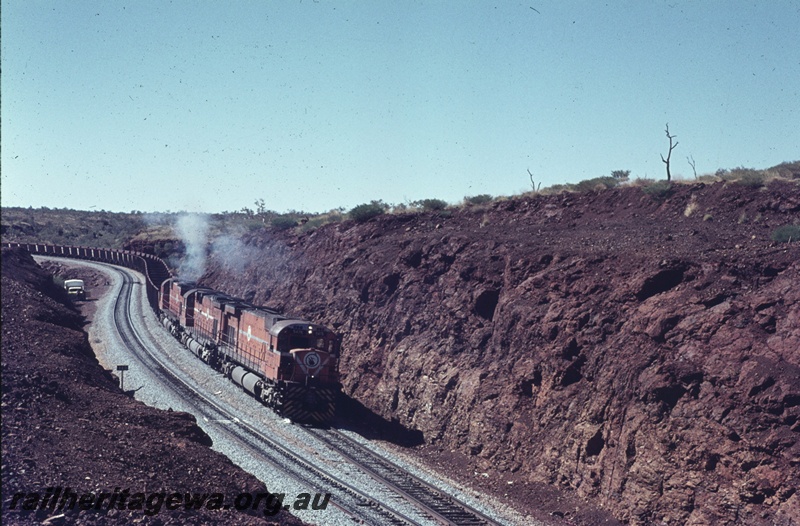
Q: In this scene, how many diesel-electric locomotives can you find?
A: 3